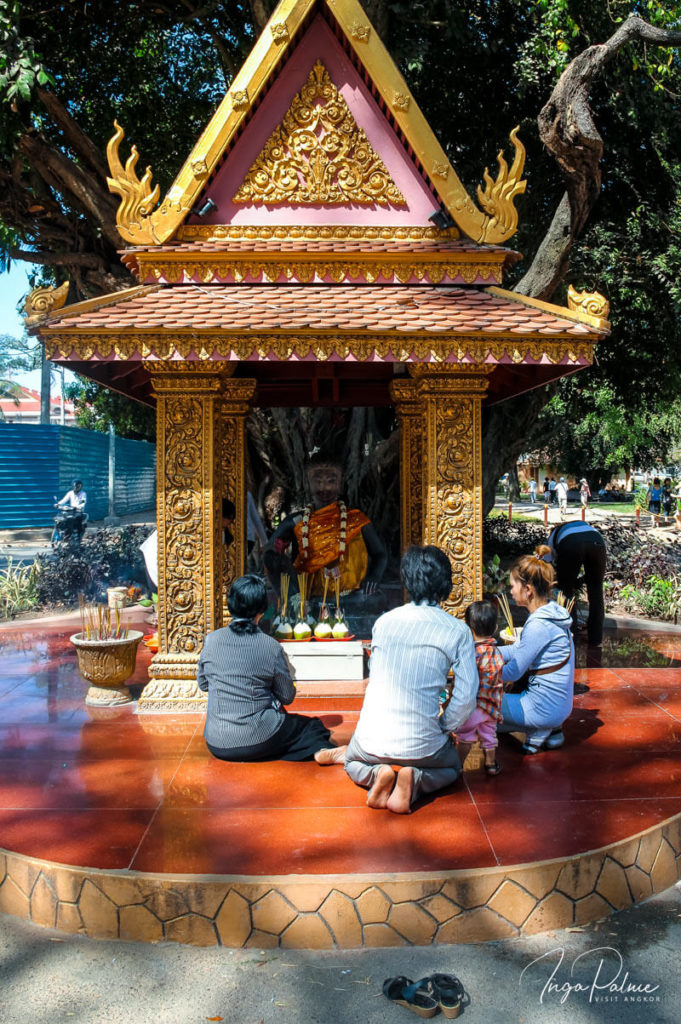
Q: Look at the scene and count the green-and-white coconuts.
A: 4